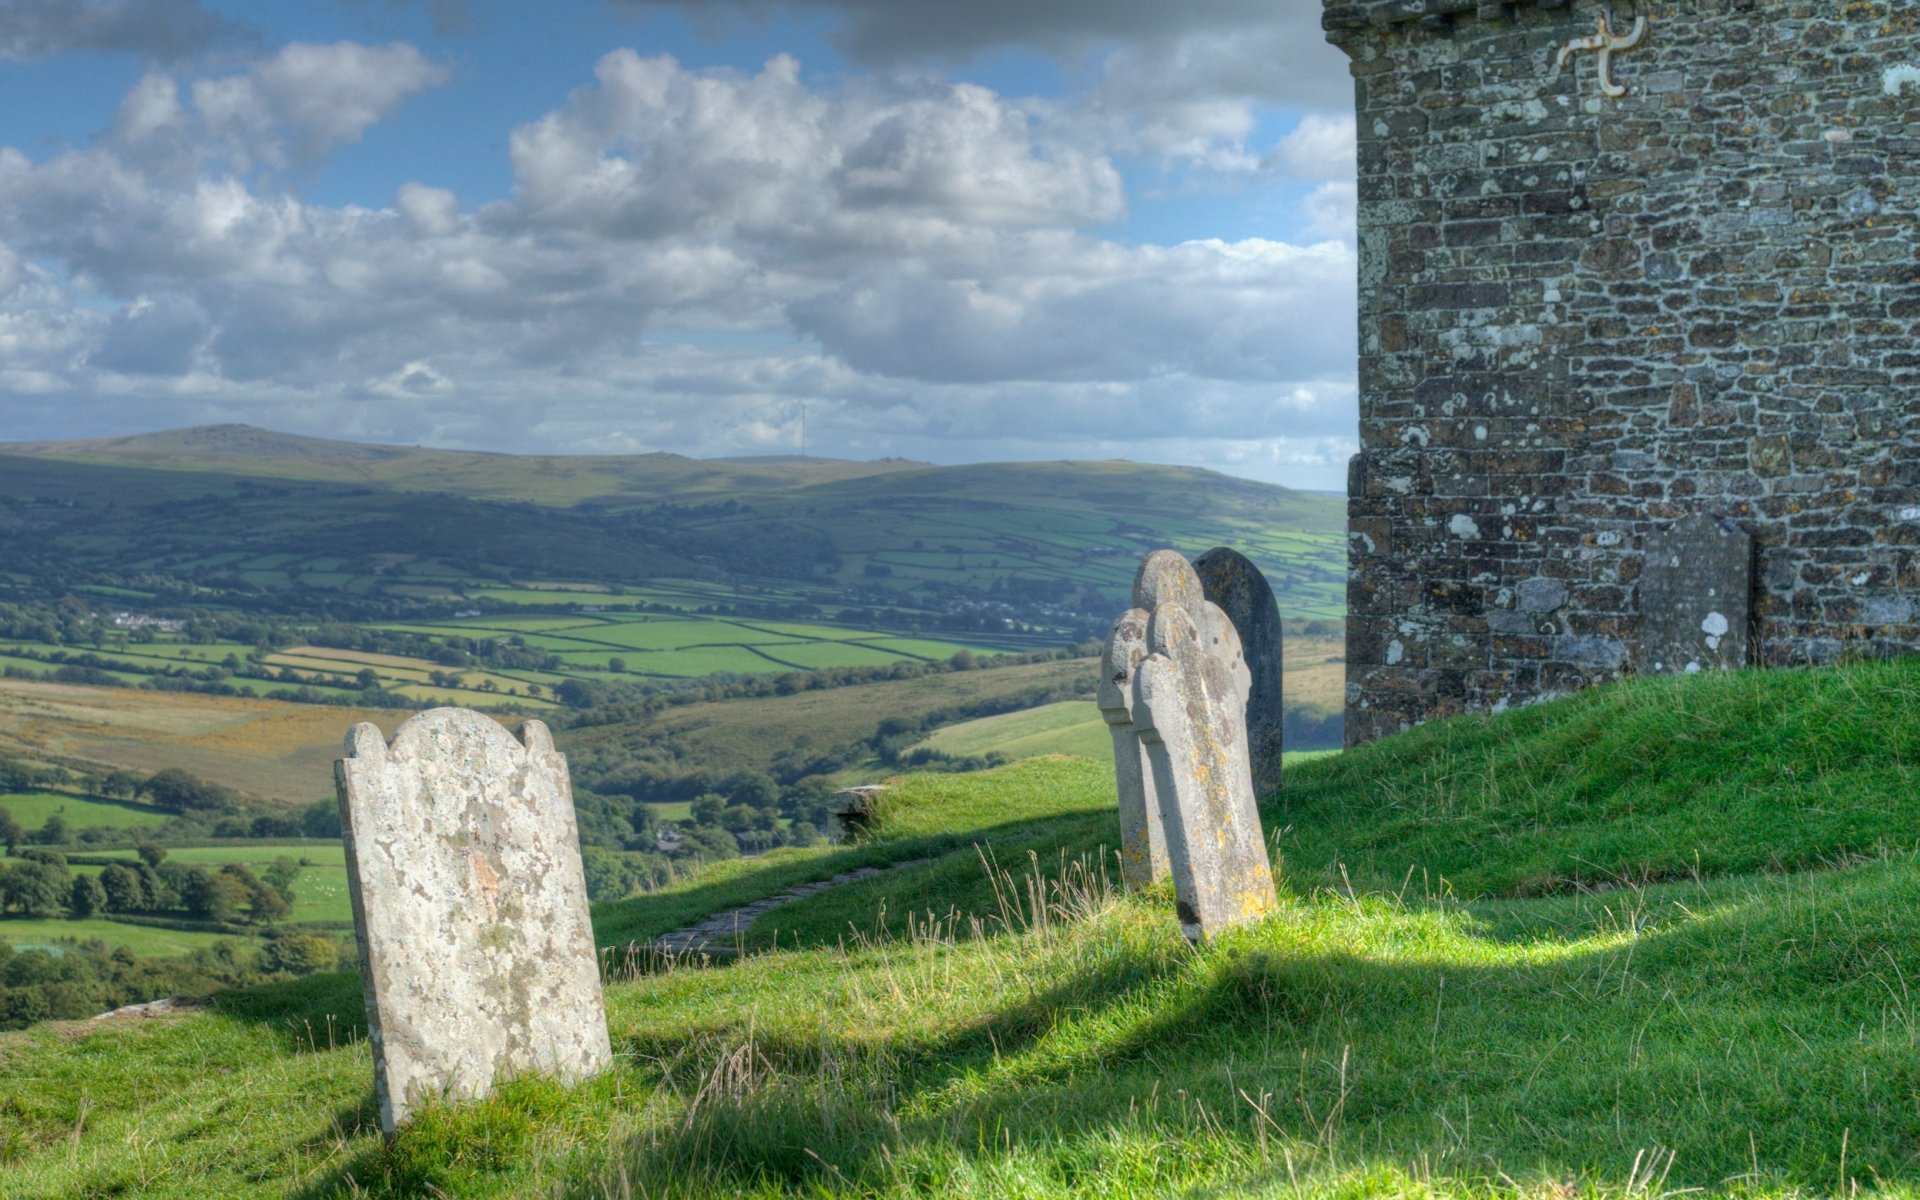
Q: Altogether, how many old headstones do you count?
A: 5